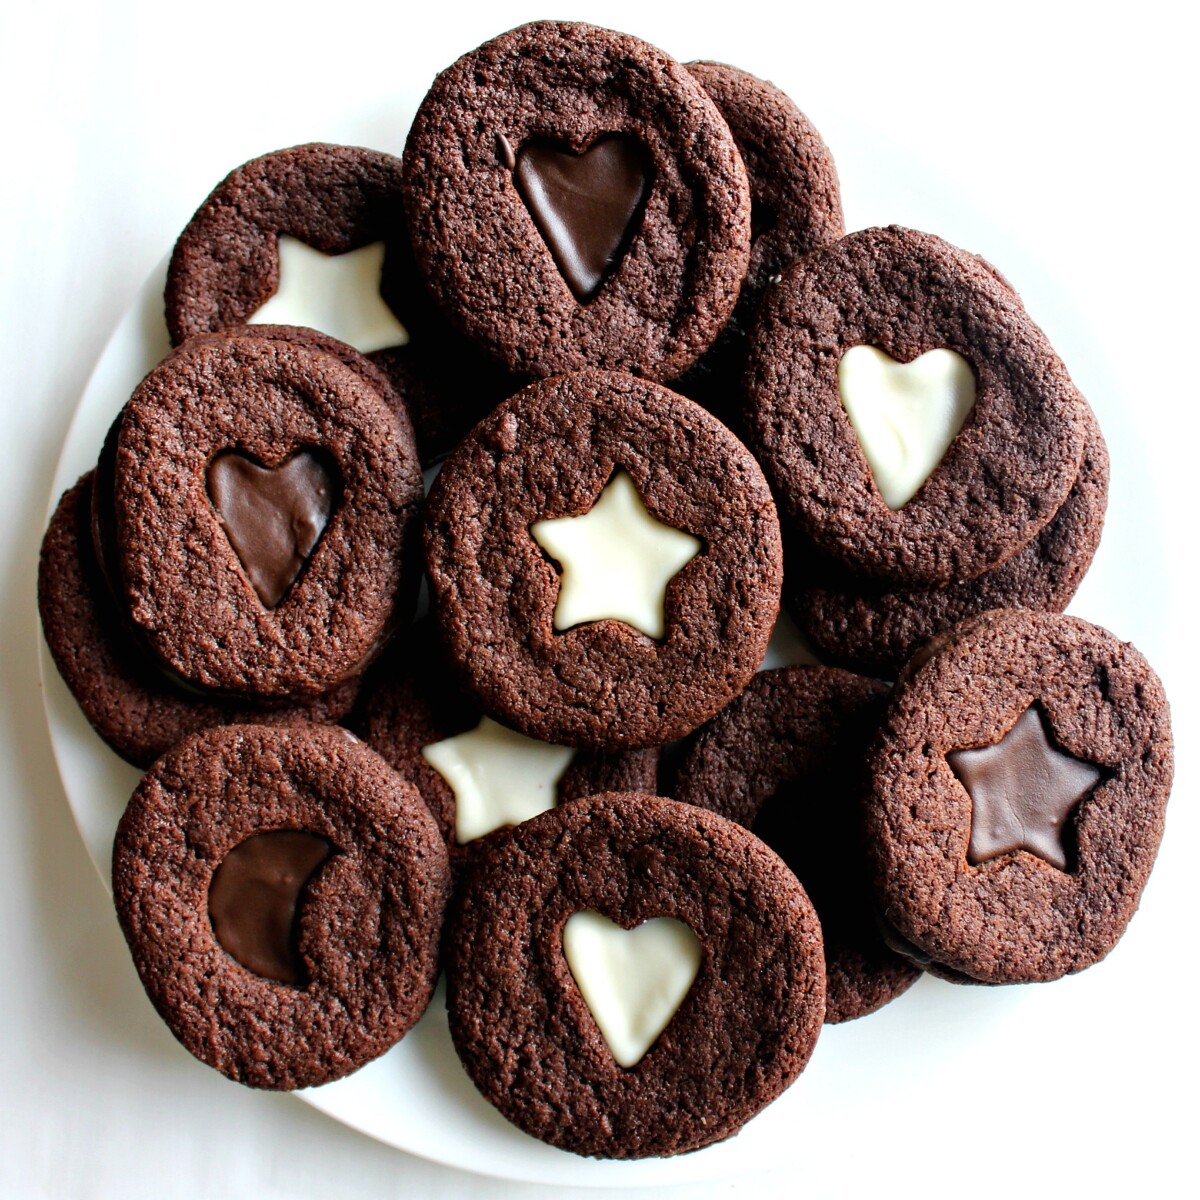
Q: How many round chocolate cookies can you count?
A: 13